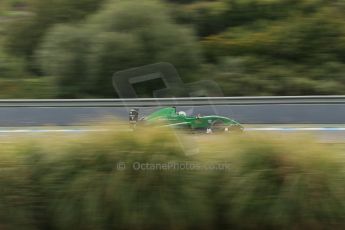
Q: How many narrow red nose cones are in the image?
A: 0